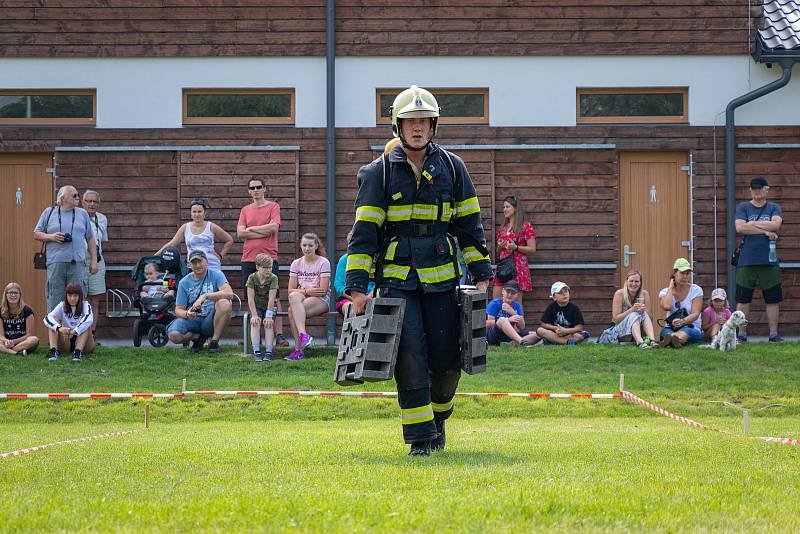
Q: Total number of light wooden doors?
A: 2